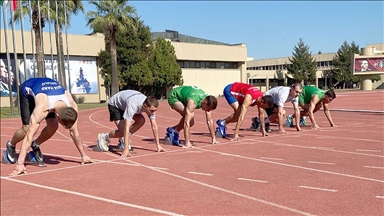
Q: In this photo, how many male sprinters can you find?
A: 6